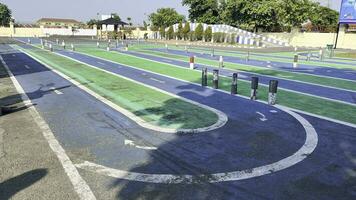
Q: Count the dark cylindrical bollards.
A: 5